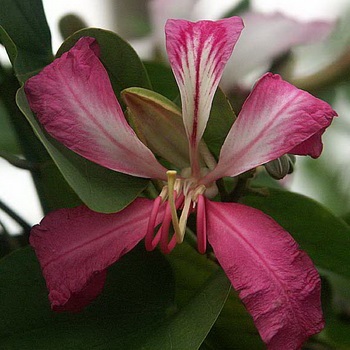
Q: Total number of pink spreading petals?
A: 5